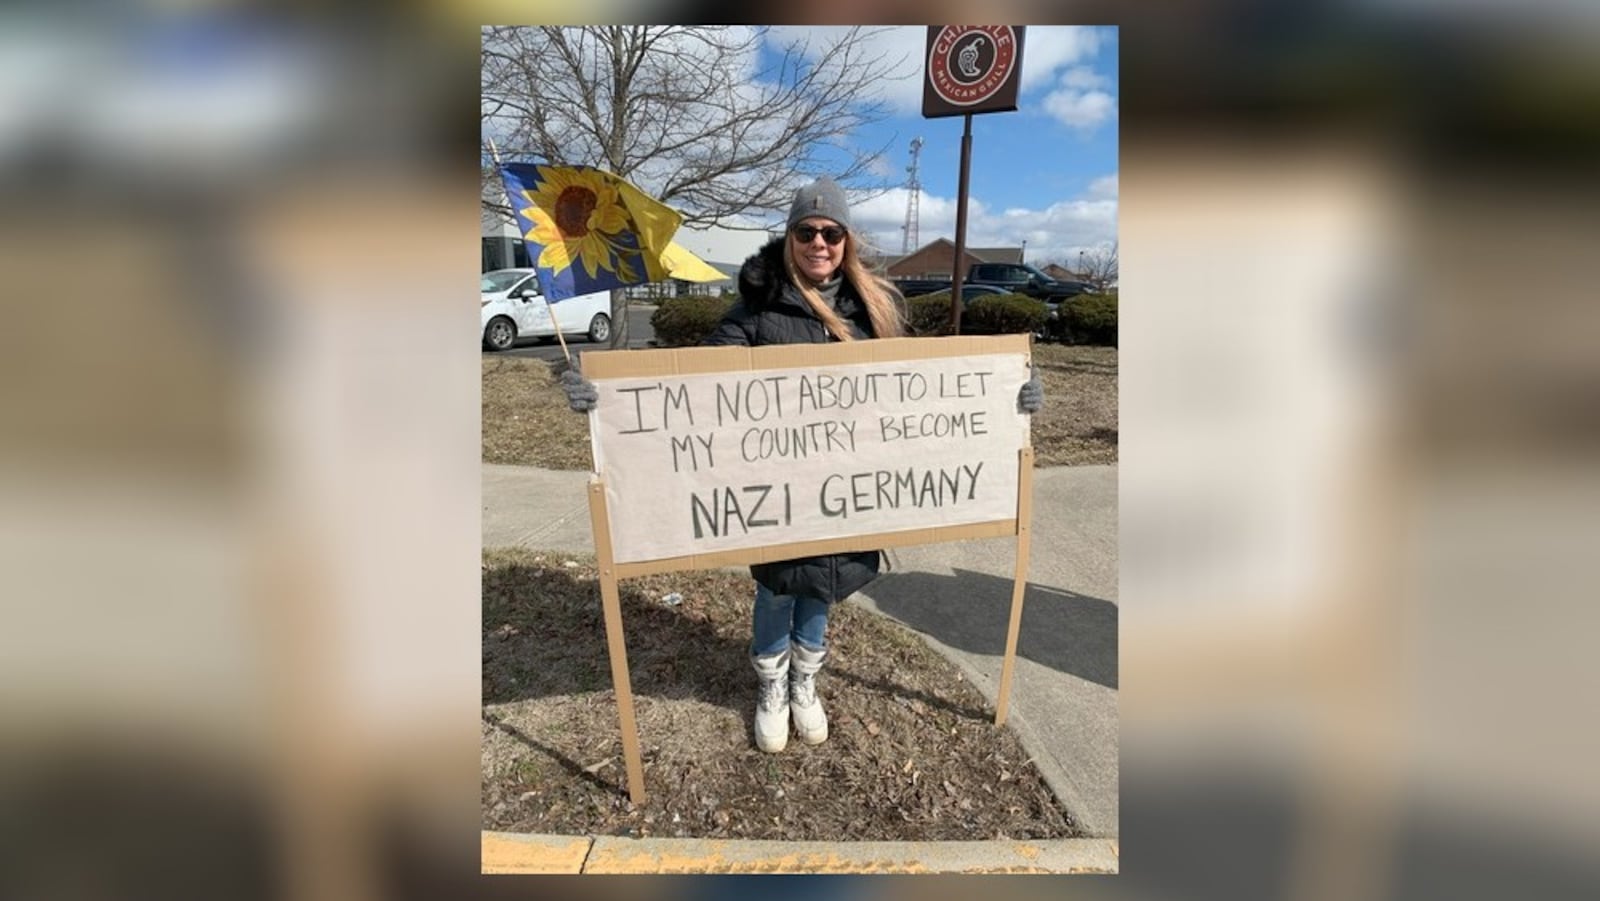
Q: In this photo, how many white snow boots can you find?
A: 2